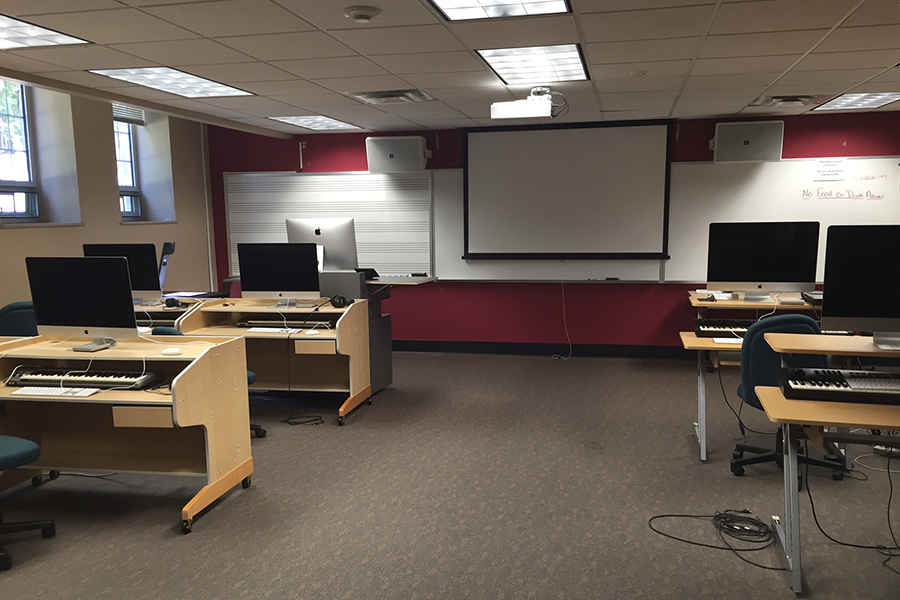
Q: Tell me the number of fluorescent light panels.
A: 6